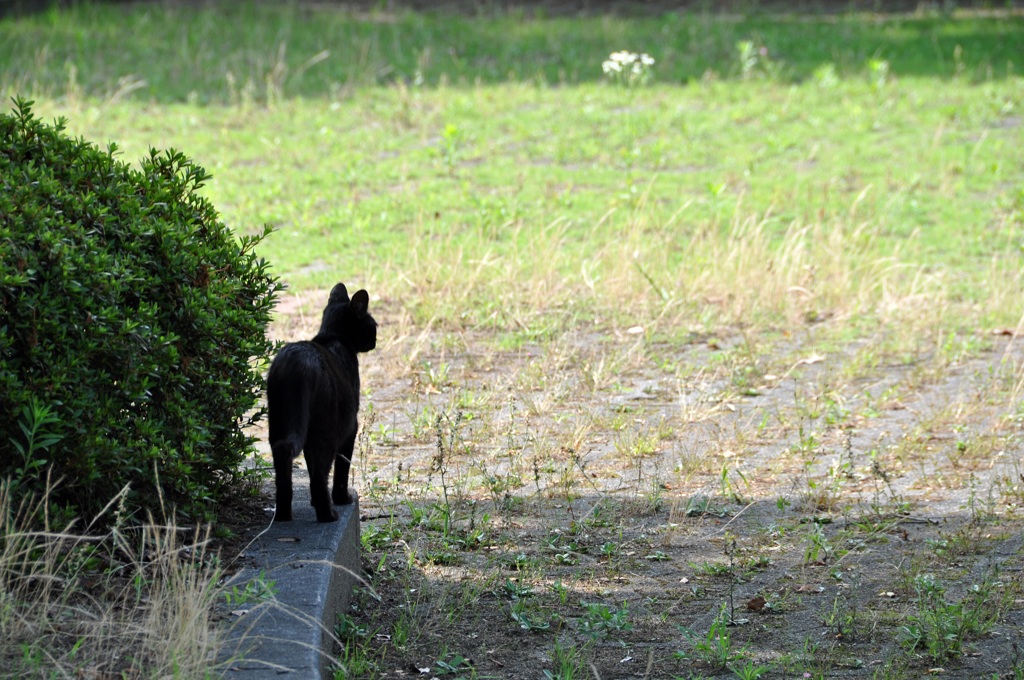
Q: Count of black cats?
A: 1